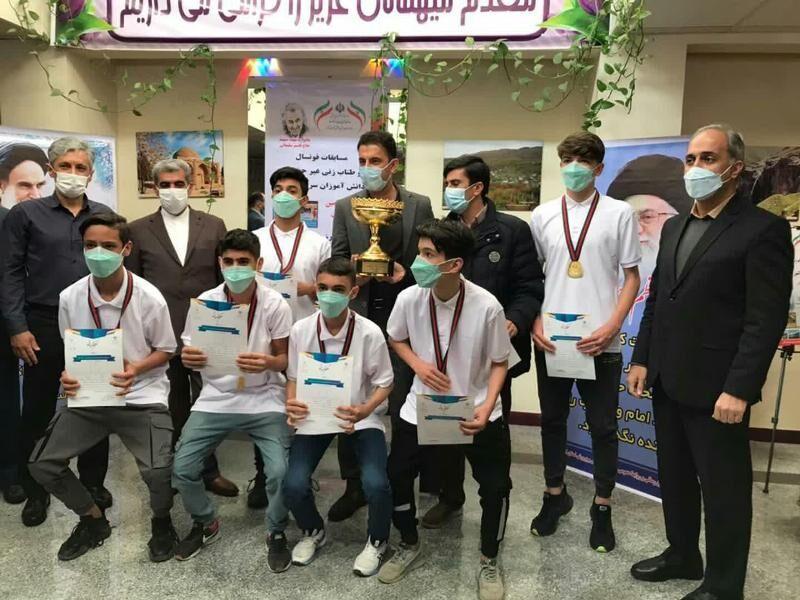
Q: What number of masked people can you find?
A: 11